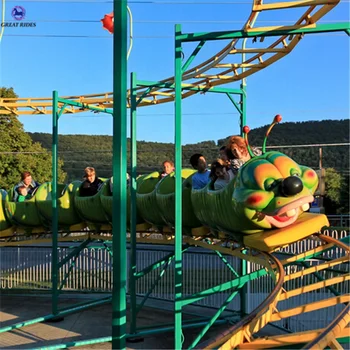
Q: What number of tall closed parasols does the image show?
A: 0